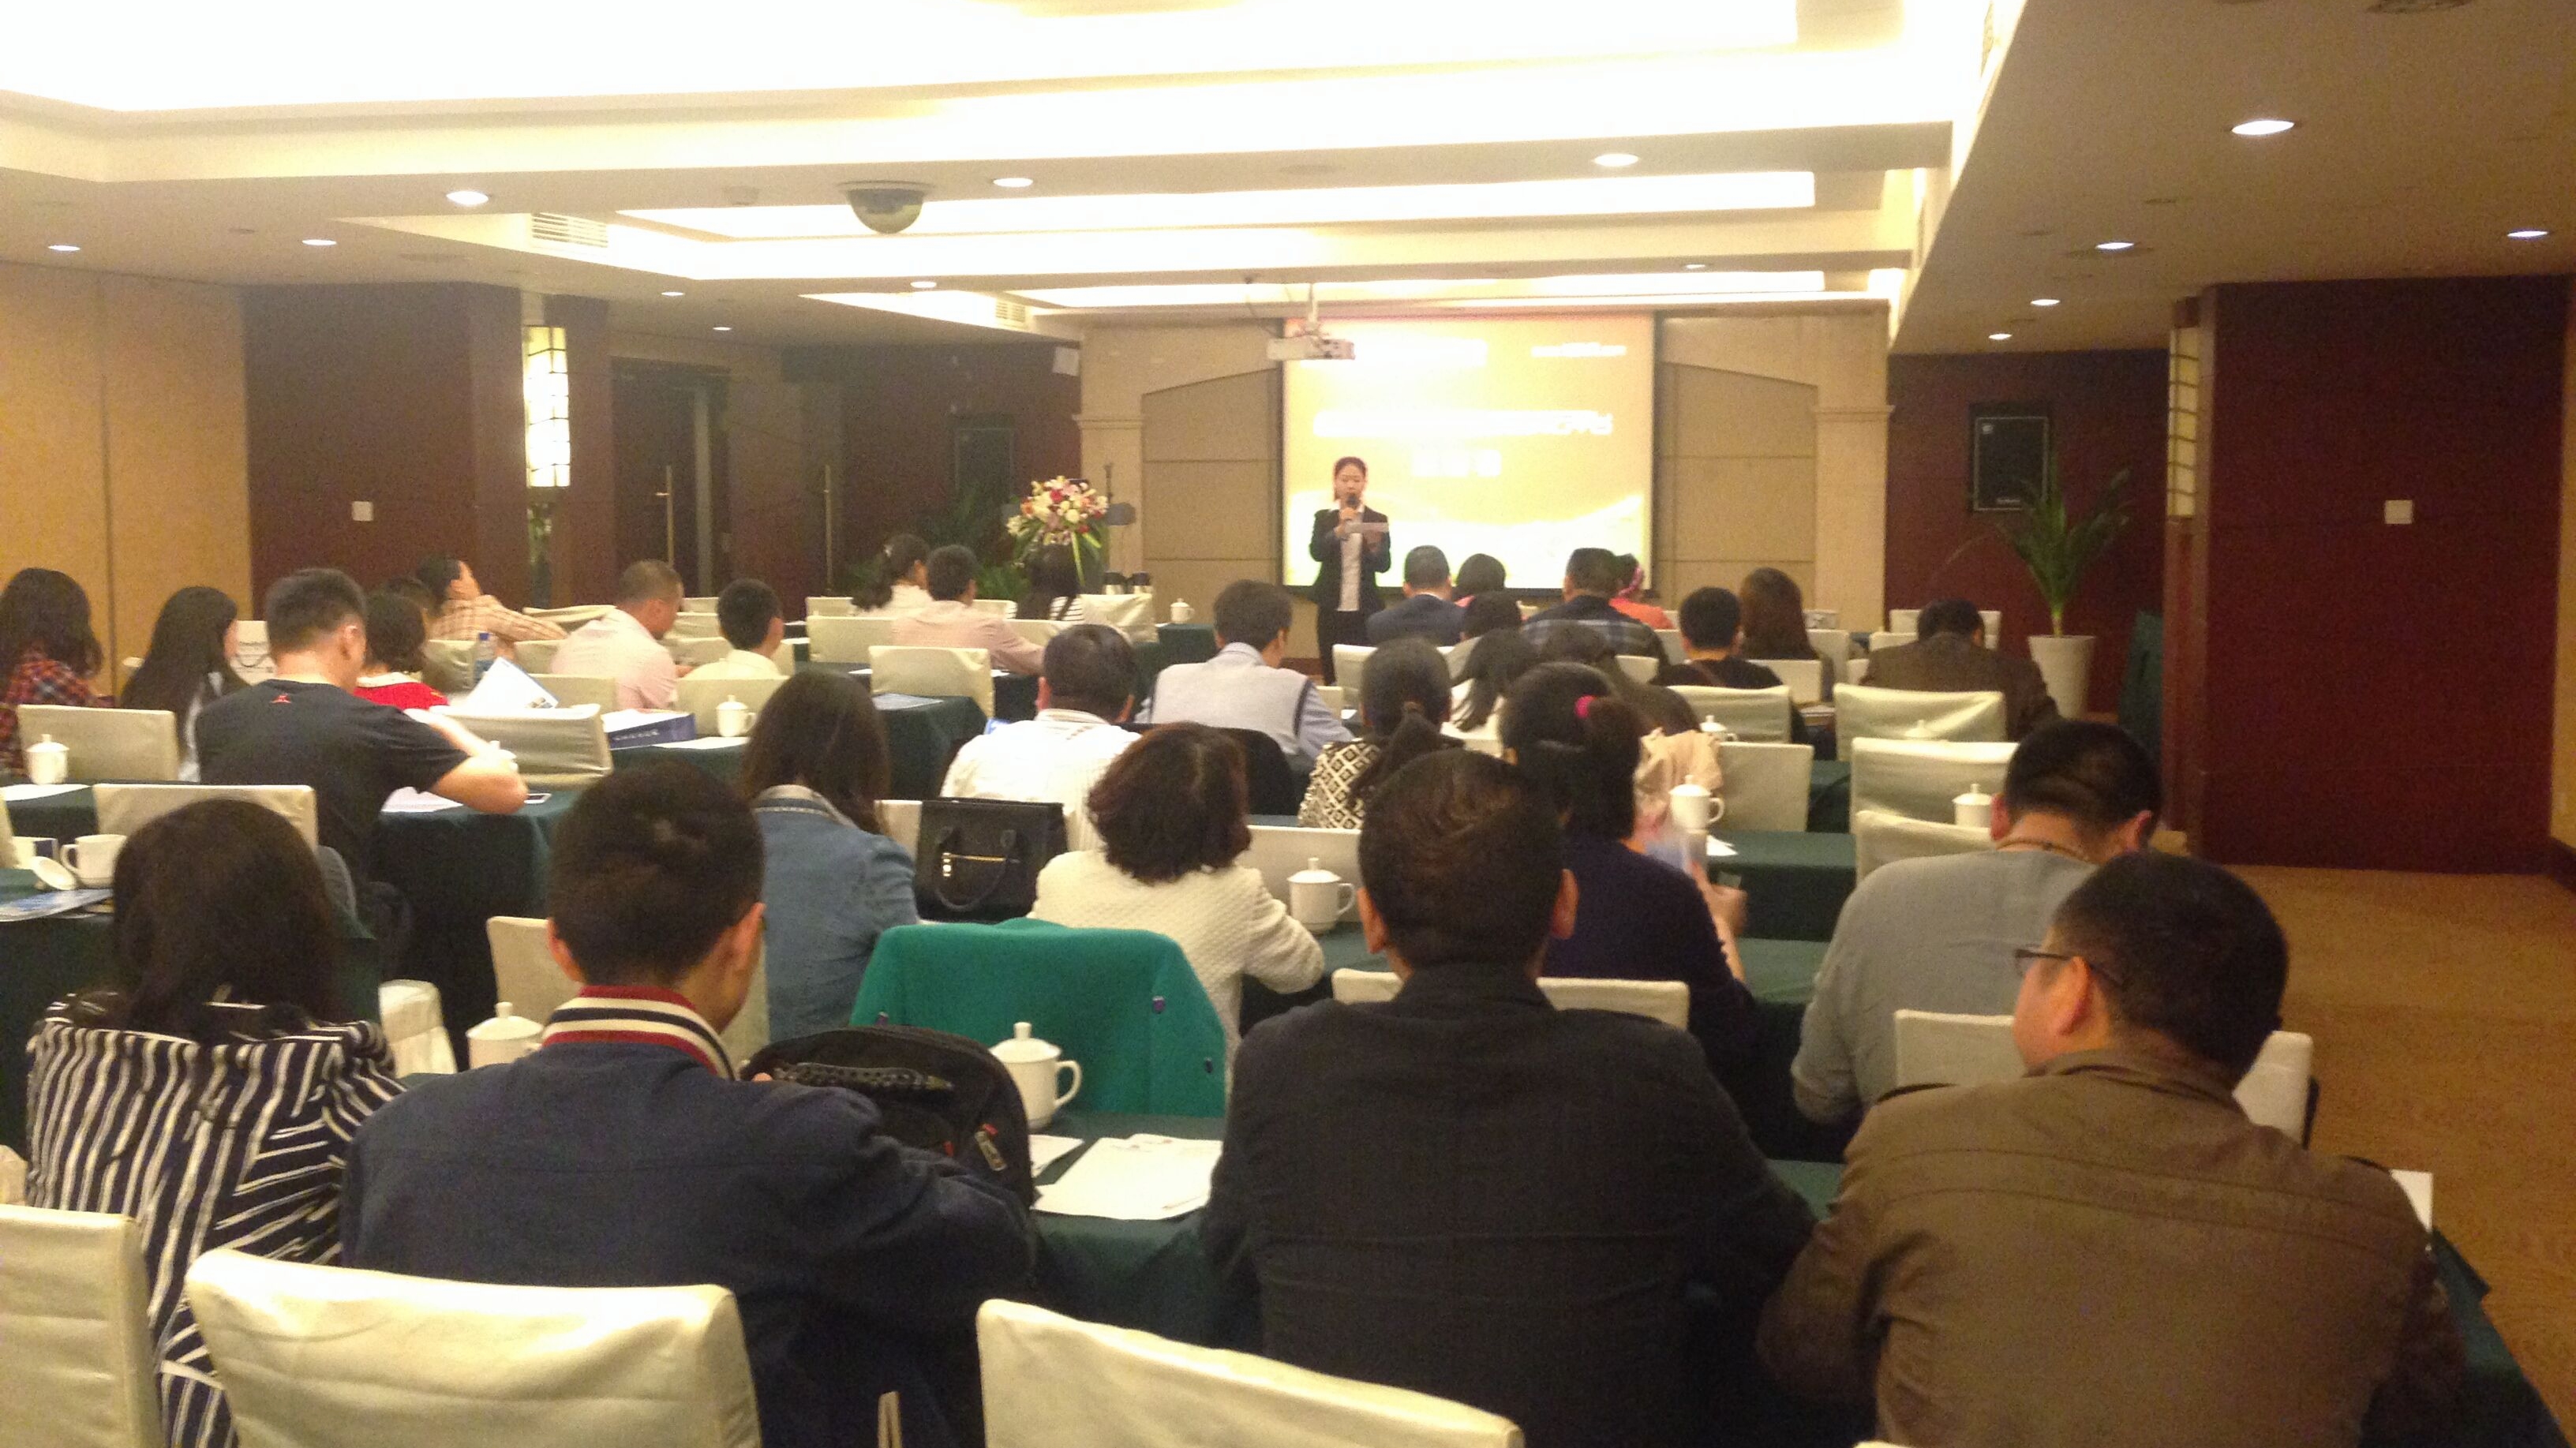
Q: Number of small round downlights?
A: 14